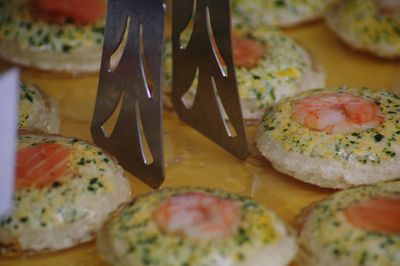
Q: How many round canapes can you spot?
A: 9